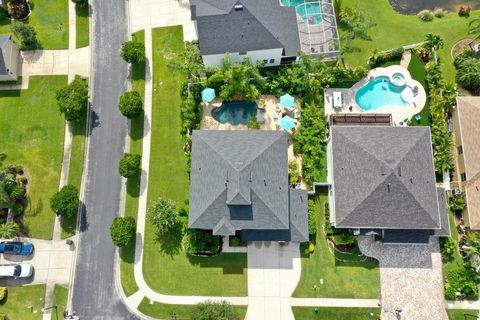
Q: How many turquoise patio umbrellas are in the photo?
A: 3